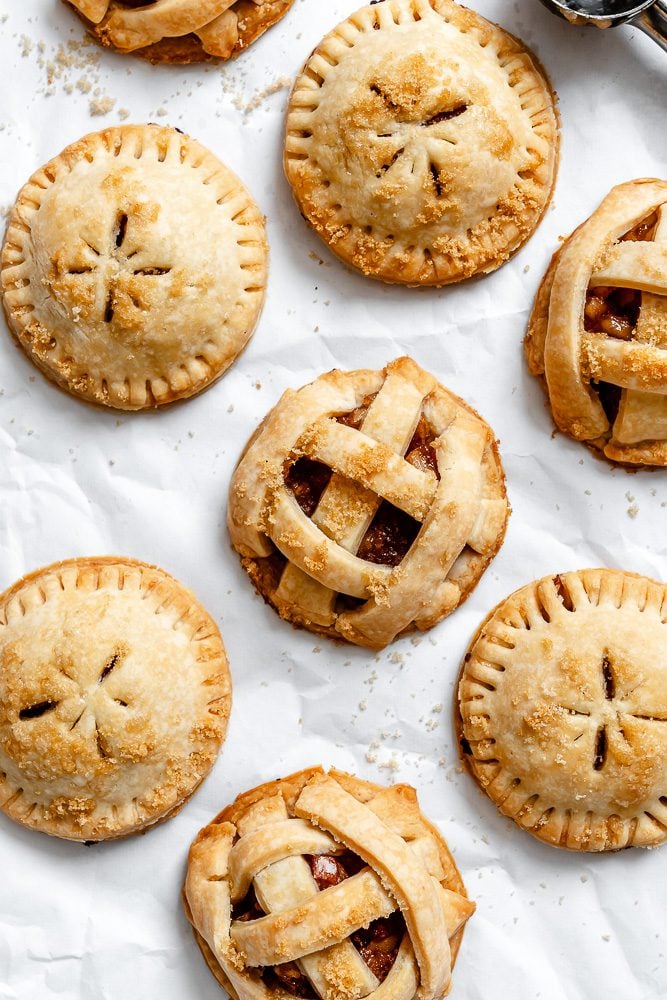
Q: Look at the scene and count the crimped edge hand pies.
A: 4